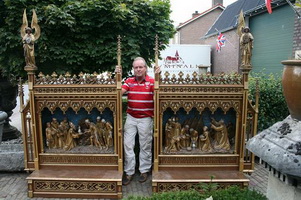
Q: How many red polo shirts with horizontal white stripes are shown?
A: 1